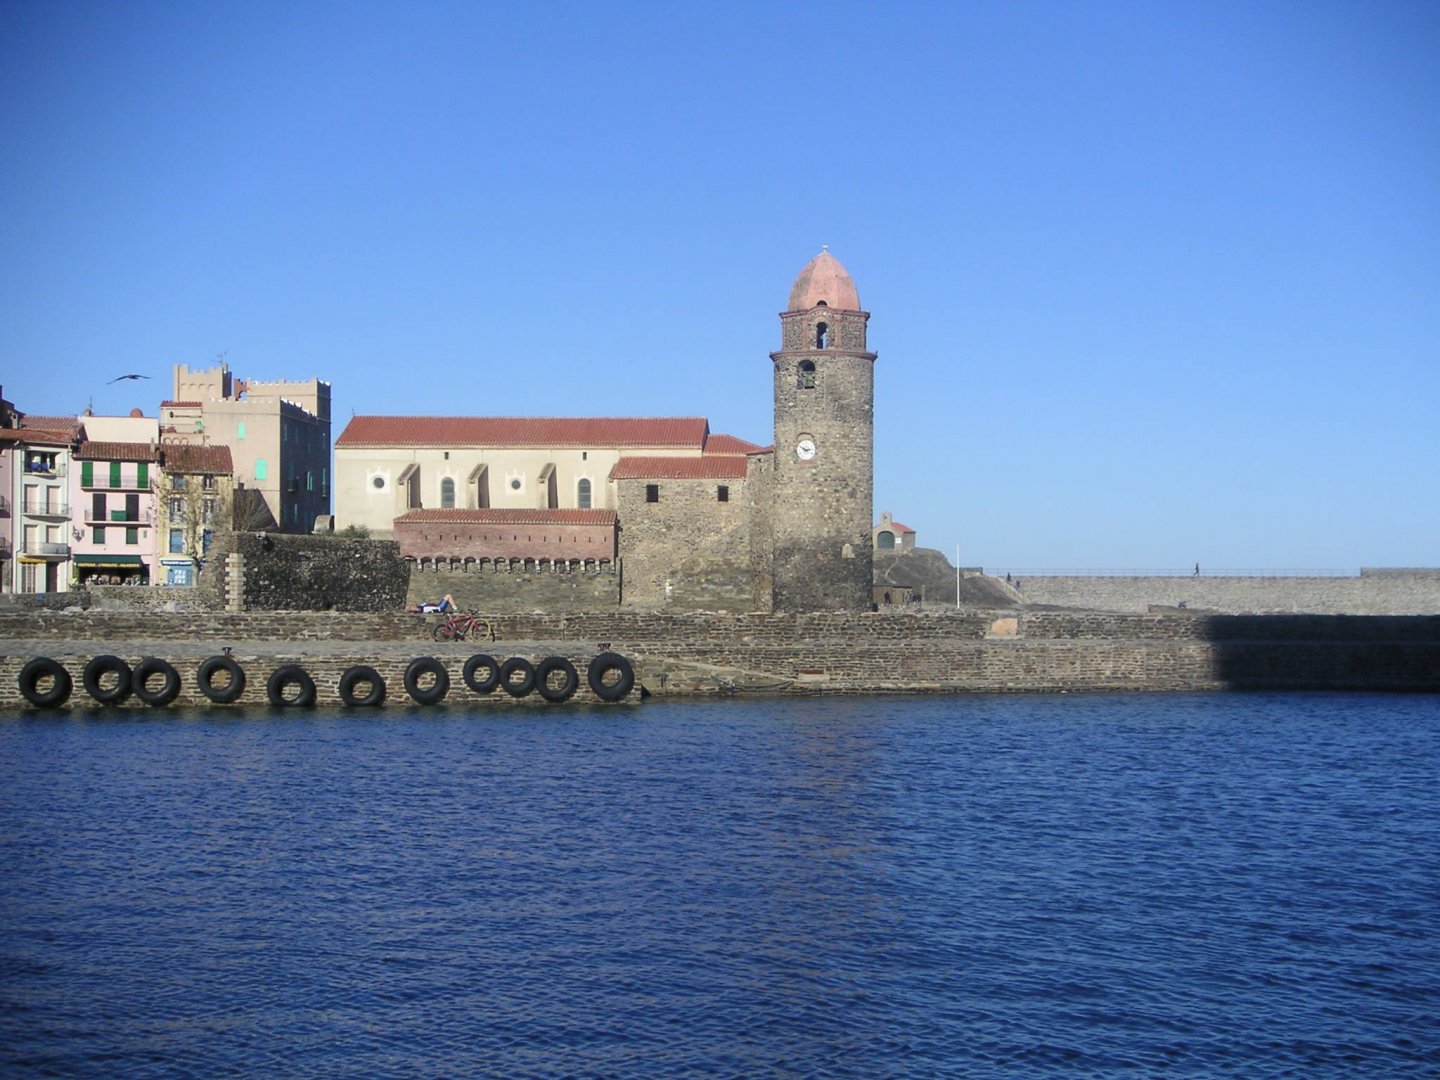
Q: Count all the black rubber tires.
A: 11